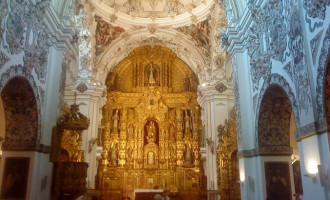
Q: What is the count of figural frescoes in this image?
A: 2